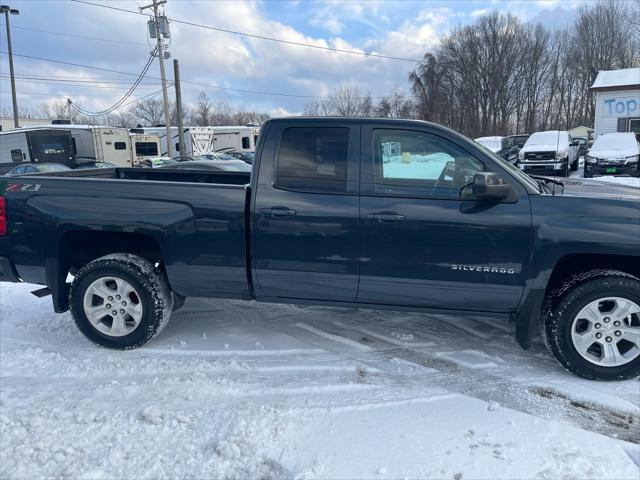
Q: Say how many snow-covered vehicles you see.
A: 3